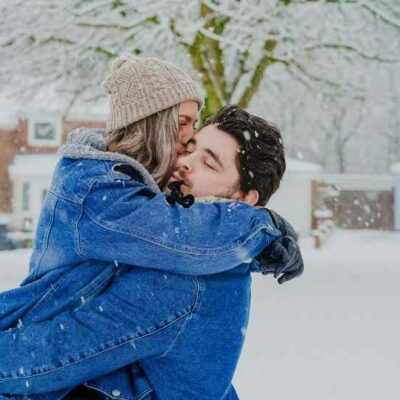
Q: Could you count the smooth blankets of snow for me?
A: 1